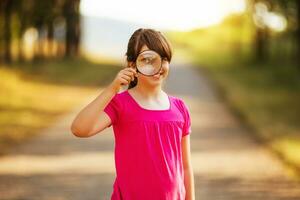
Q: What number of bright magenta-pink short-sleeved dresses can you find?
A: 1